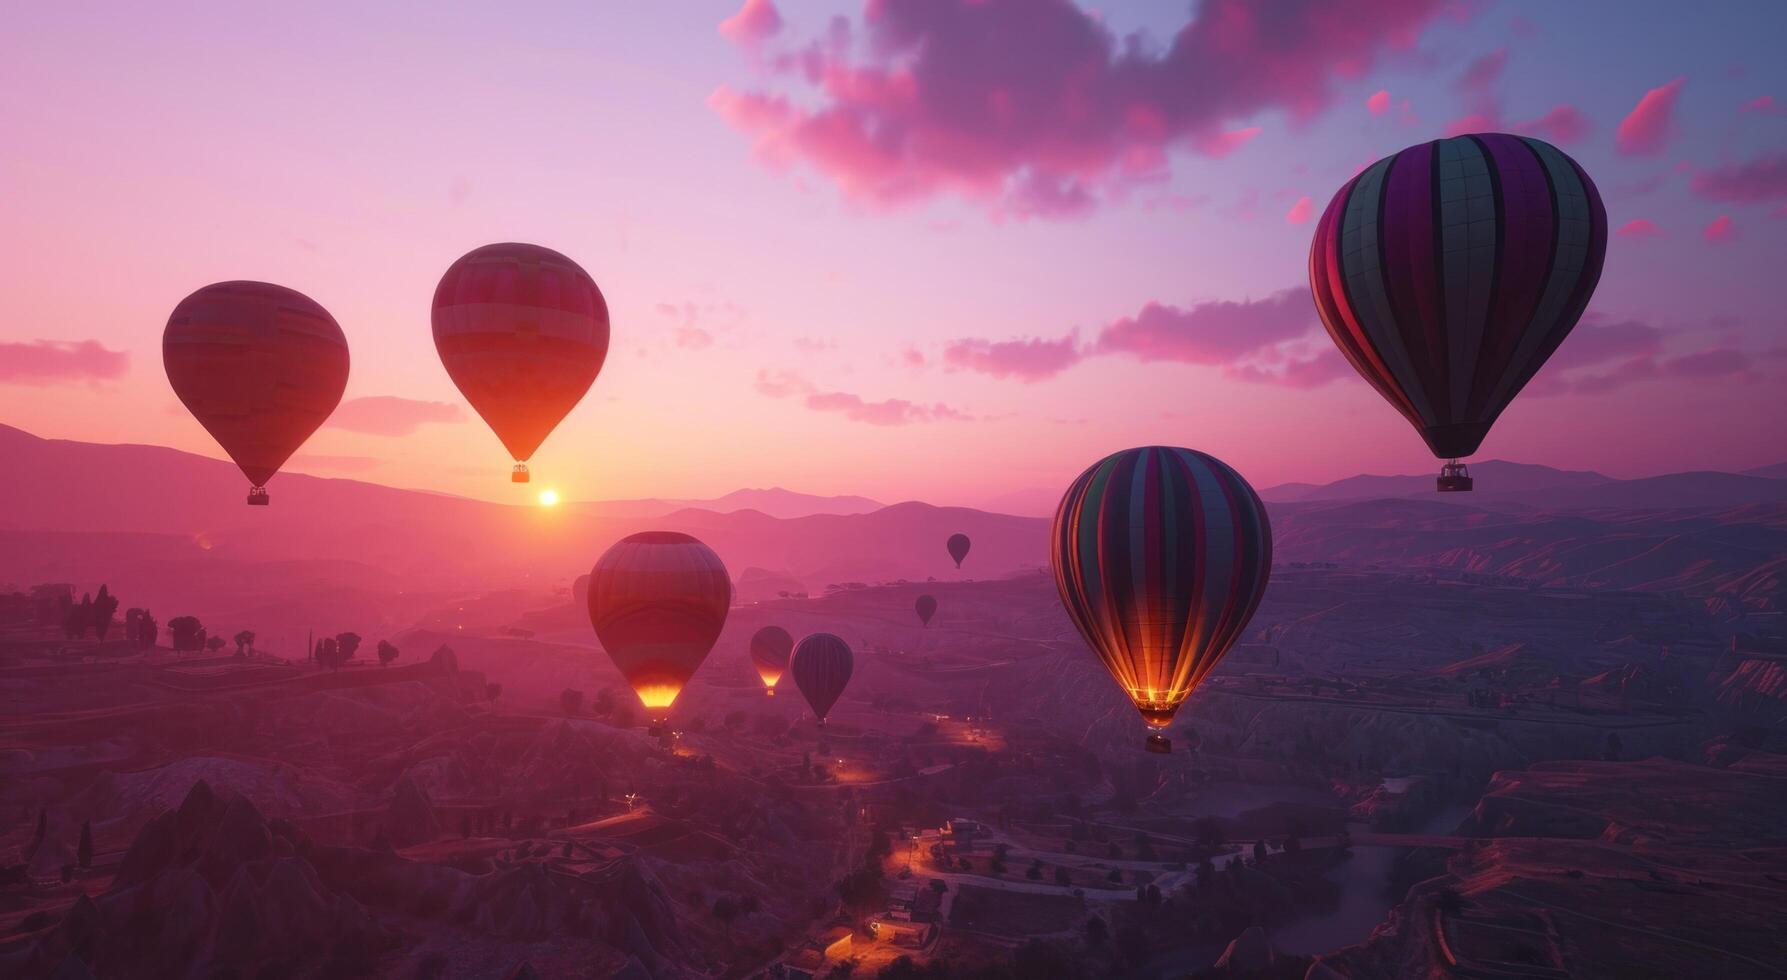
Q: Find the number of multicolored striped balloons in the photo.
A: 2